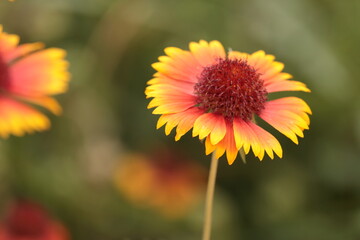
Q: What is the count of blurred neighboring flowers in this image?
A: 3